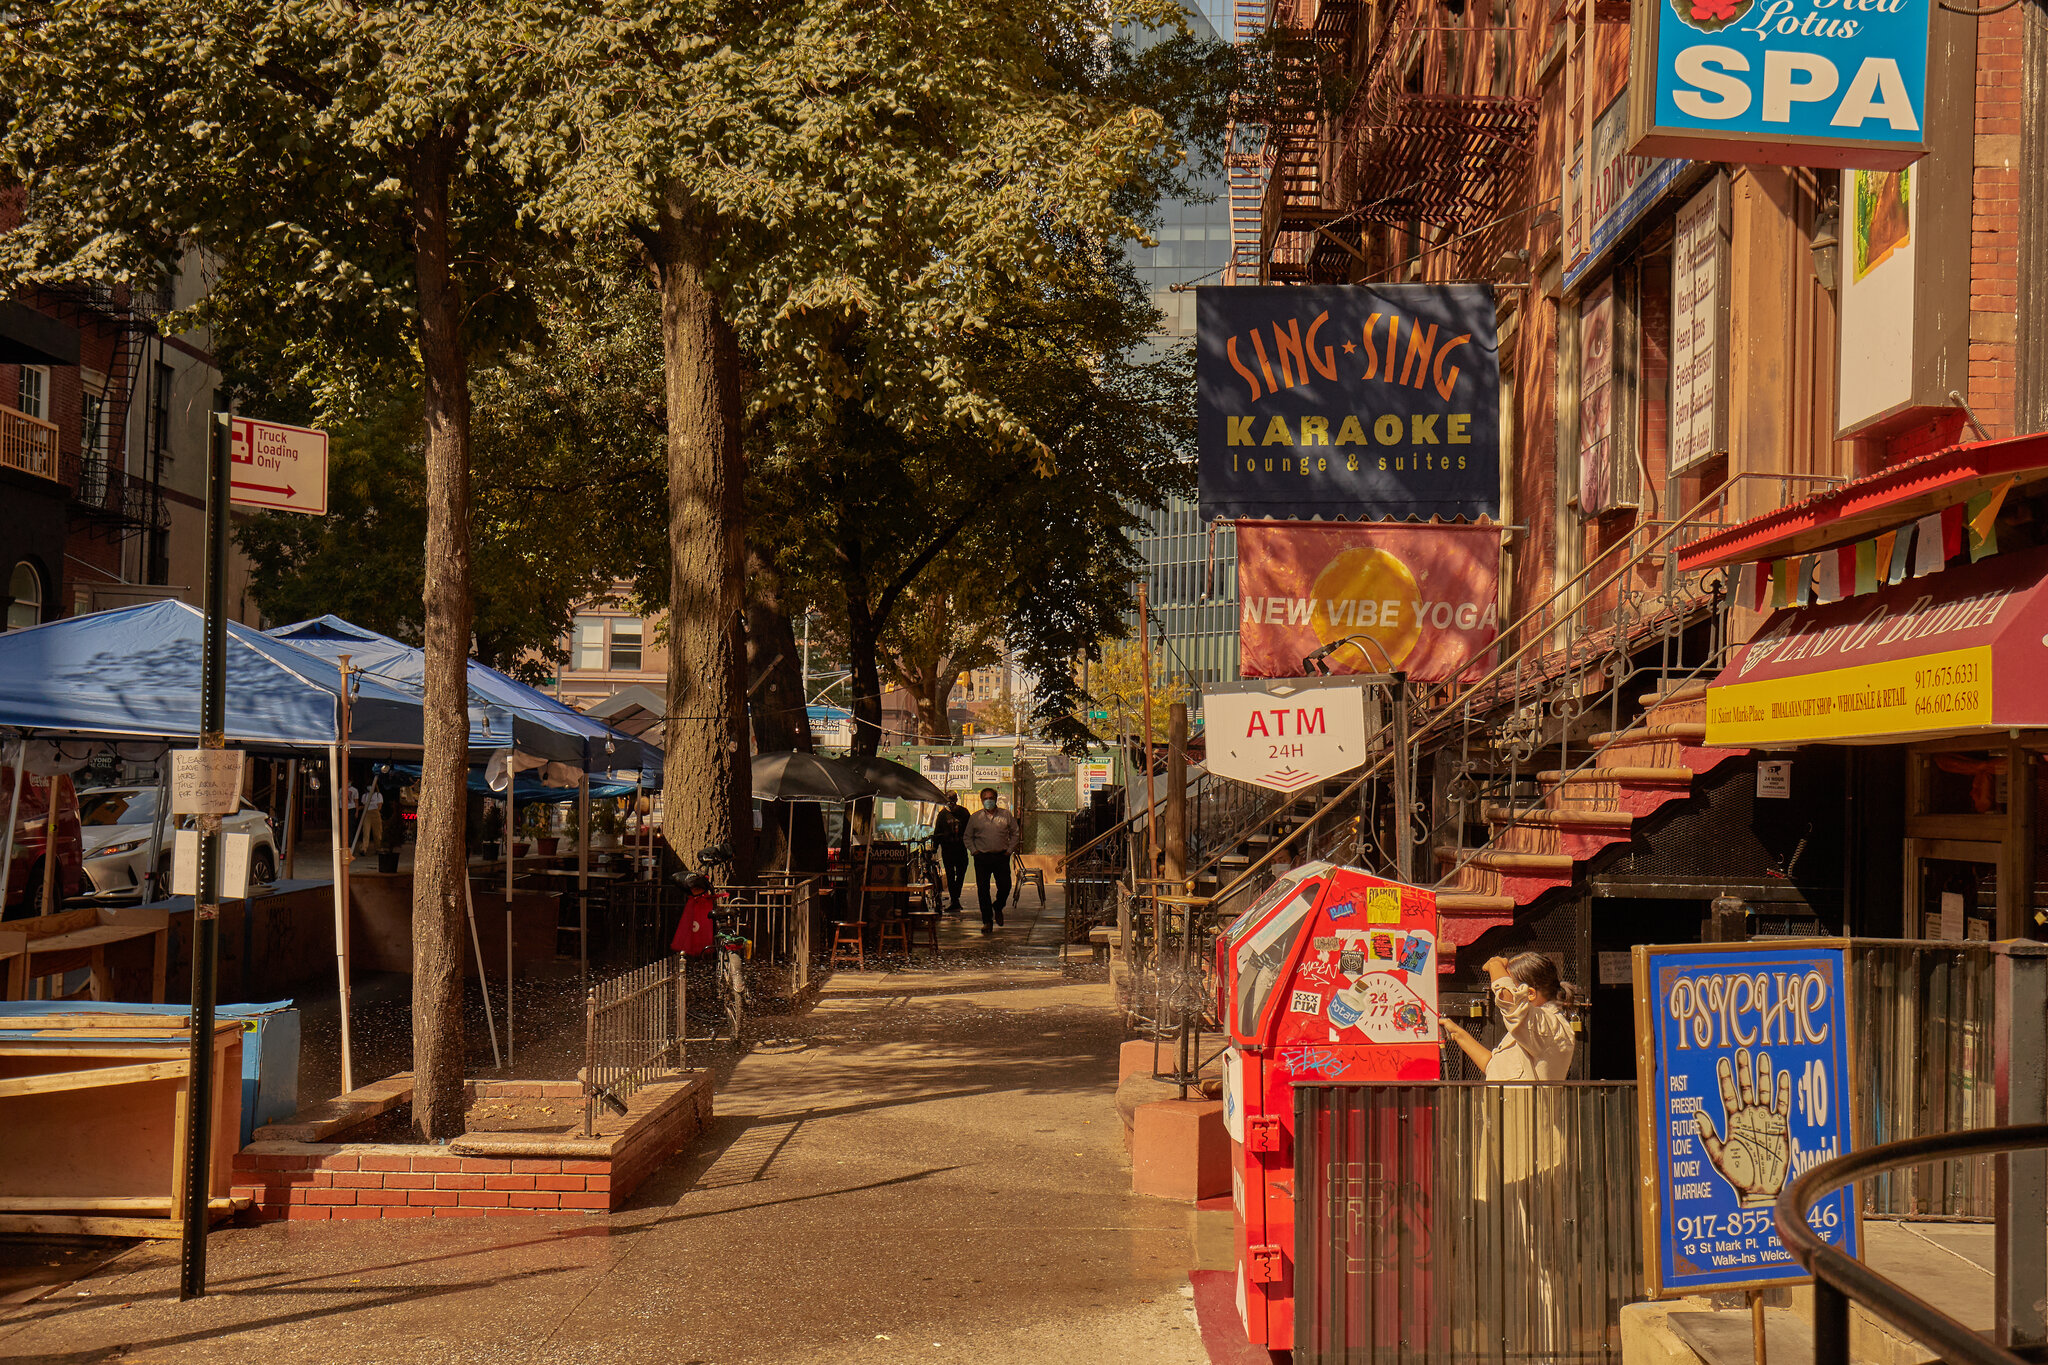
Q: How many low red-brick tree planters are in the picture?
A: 1